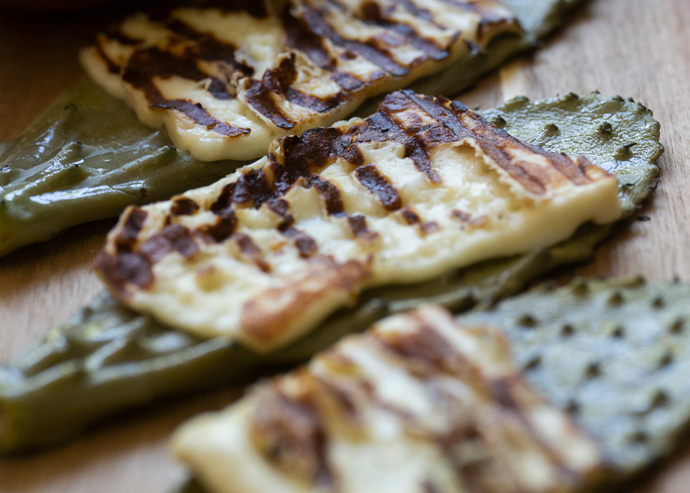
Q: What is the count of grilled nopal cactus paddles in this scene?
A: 3